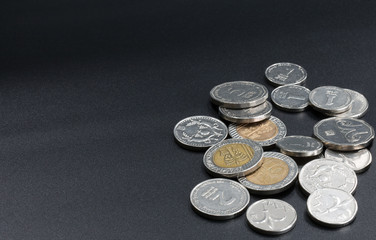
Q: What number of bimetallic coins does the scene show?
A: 3